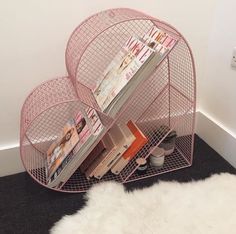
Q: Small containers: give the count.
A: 3